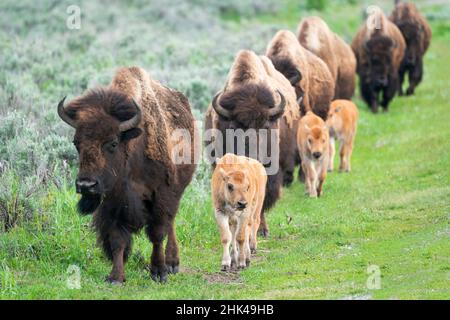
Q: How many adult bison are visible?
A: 6